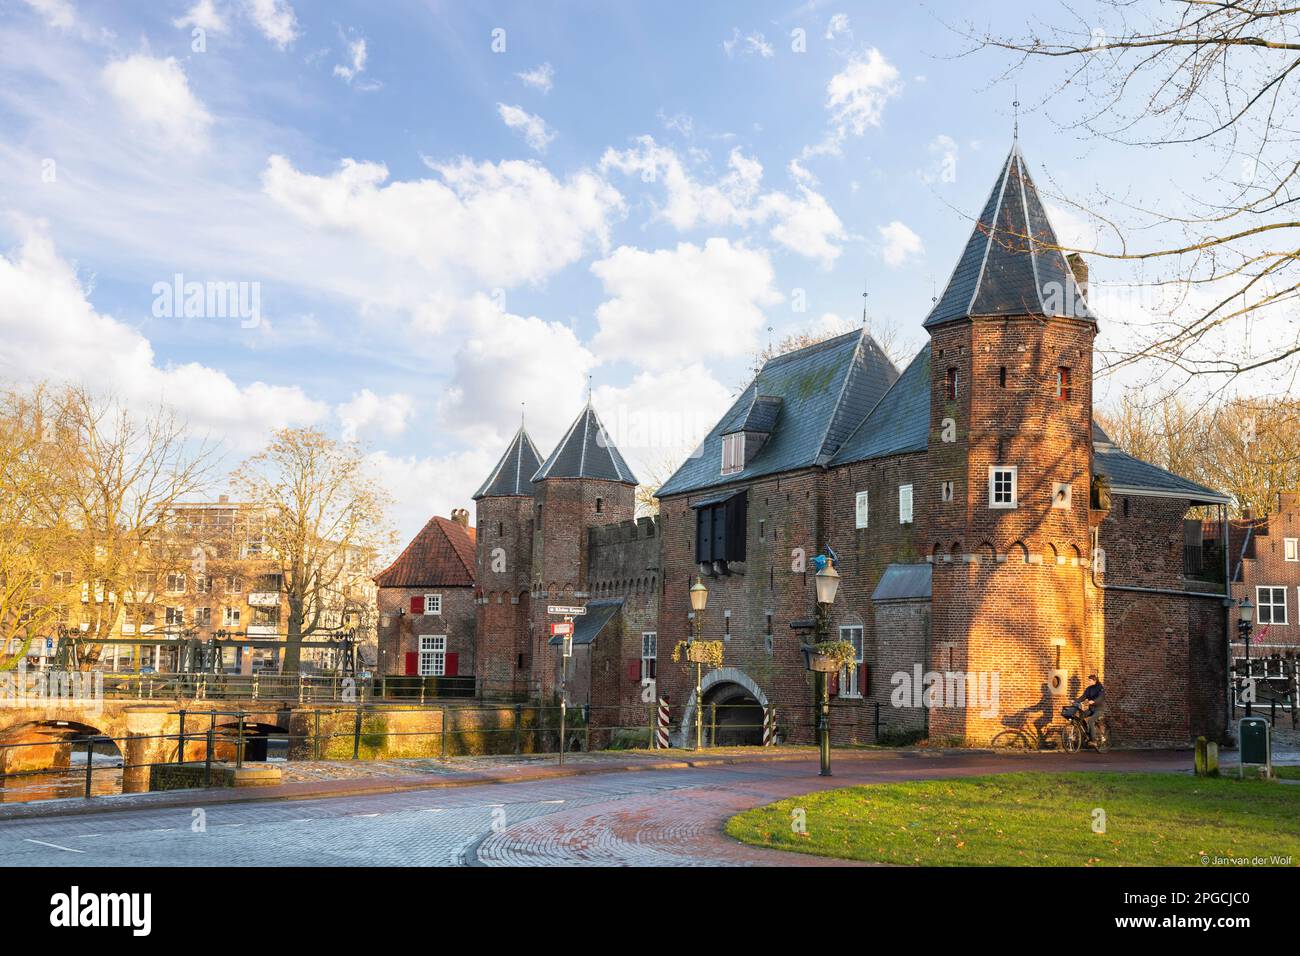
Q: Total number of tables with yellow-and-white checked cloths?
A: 0